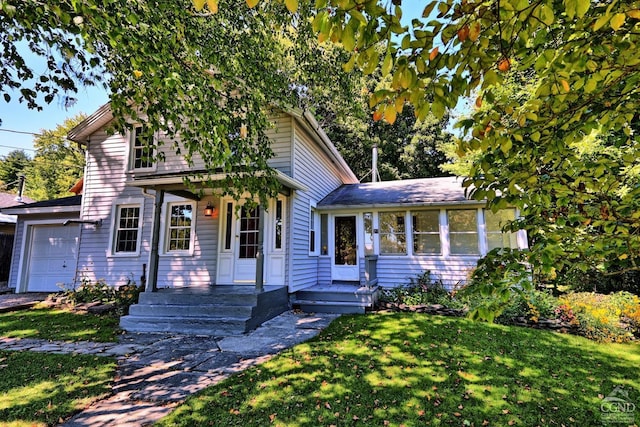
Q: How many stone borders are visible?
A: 2